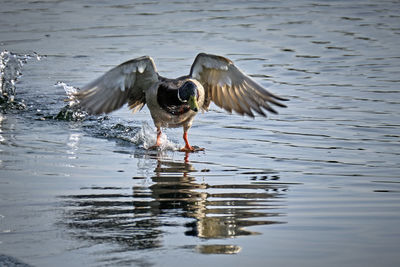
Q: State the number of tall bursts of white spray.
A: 2